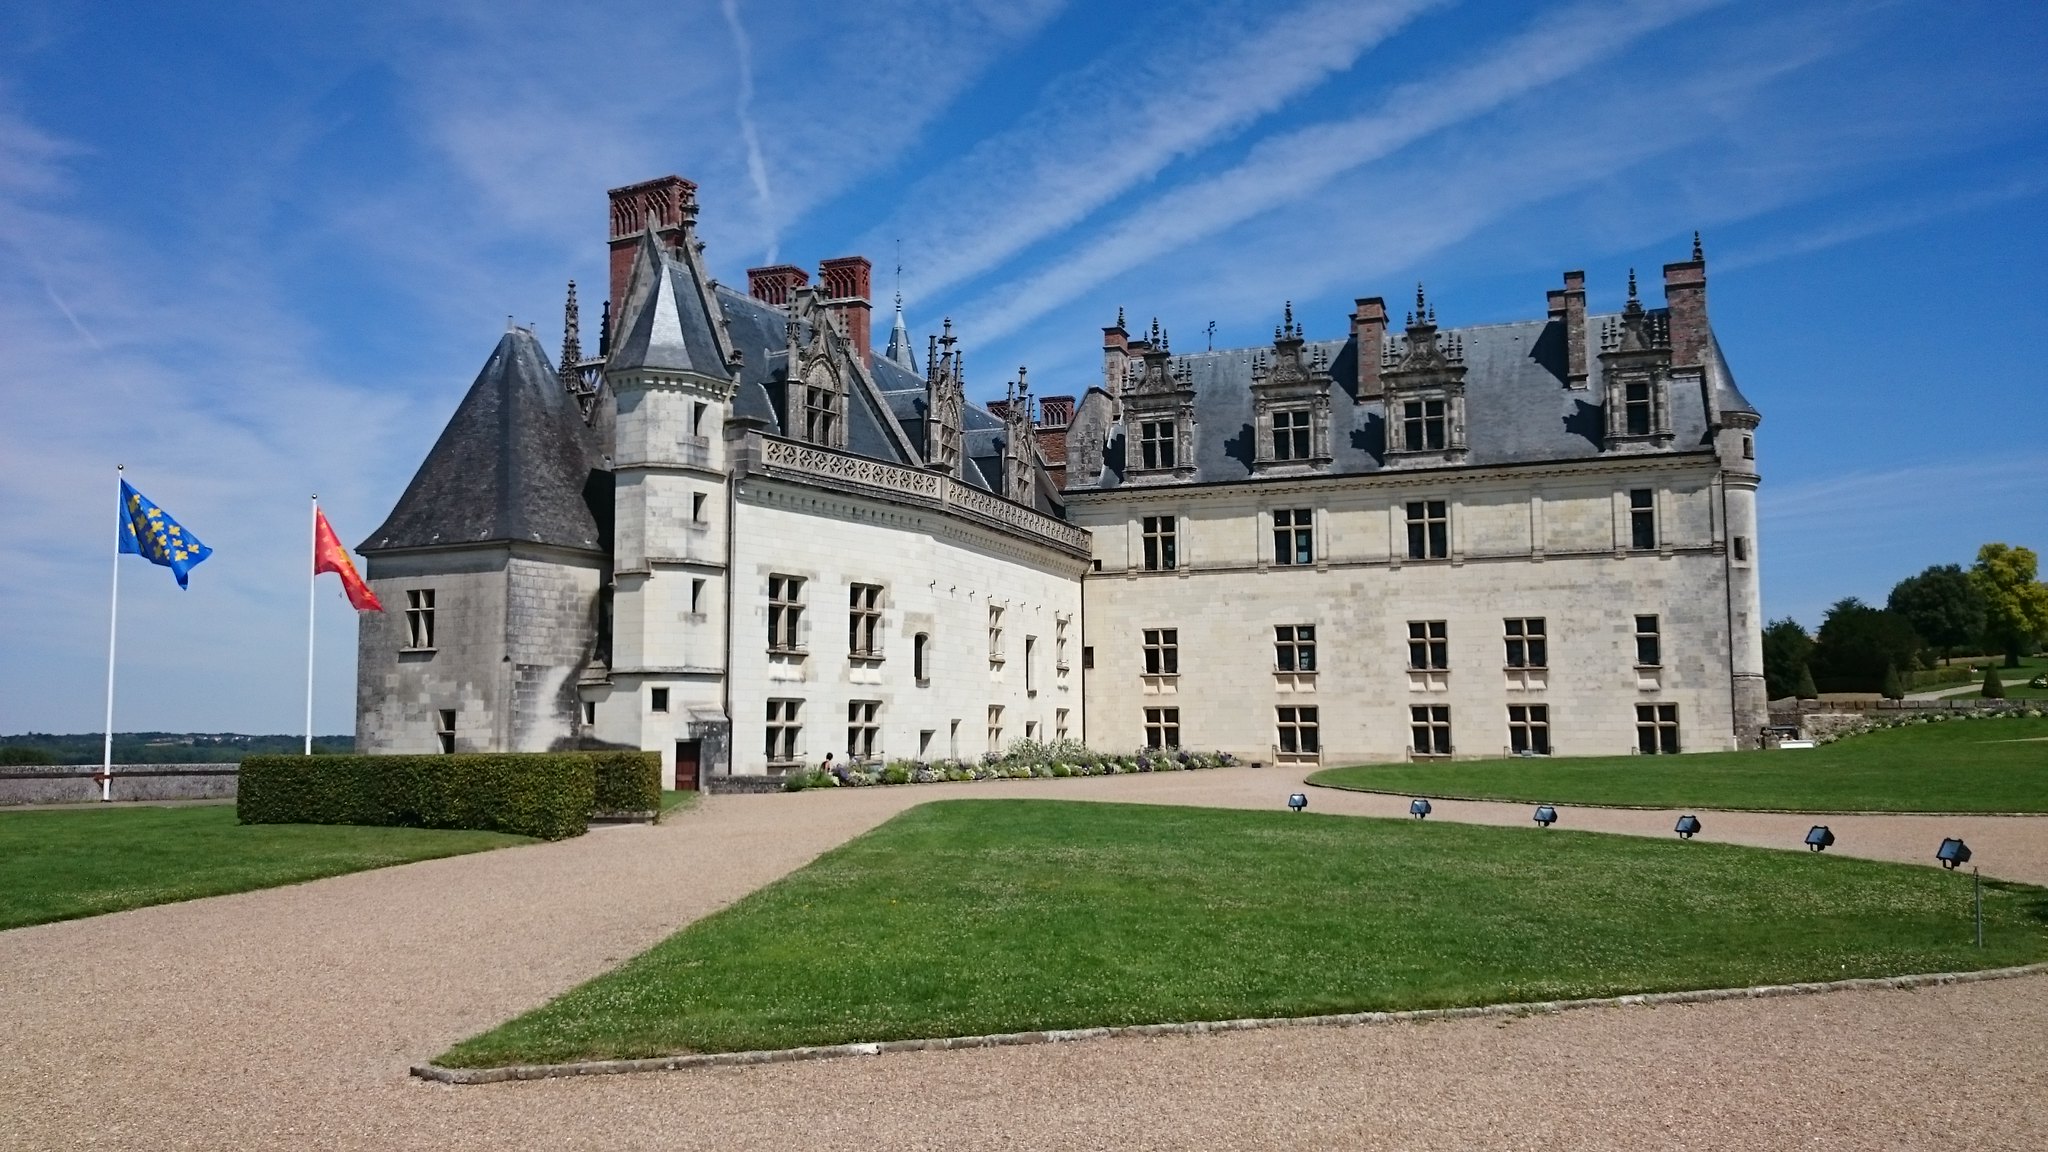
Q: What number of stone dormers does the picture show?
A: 7